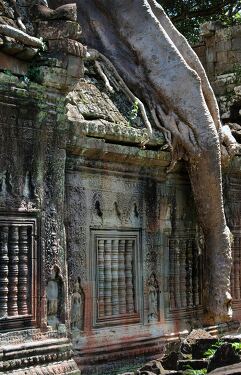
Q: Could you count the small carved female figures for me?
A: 3